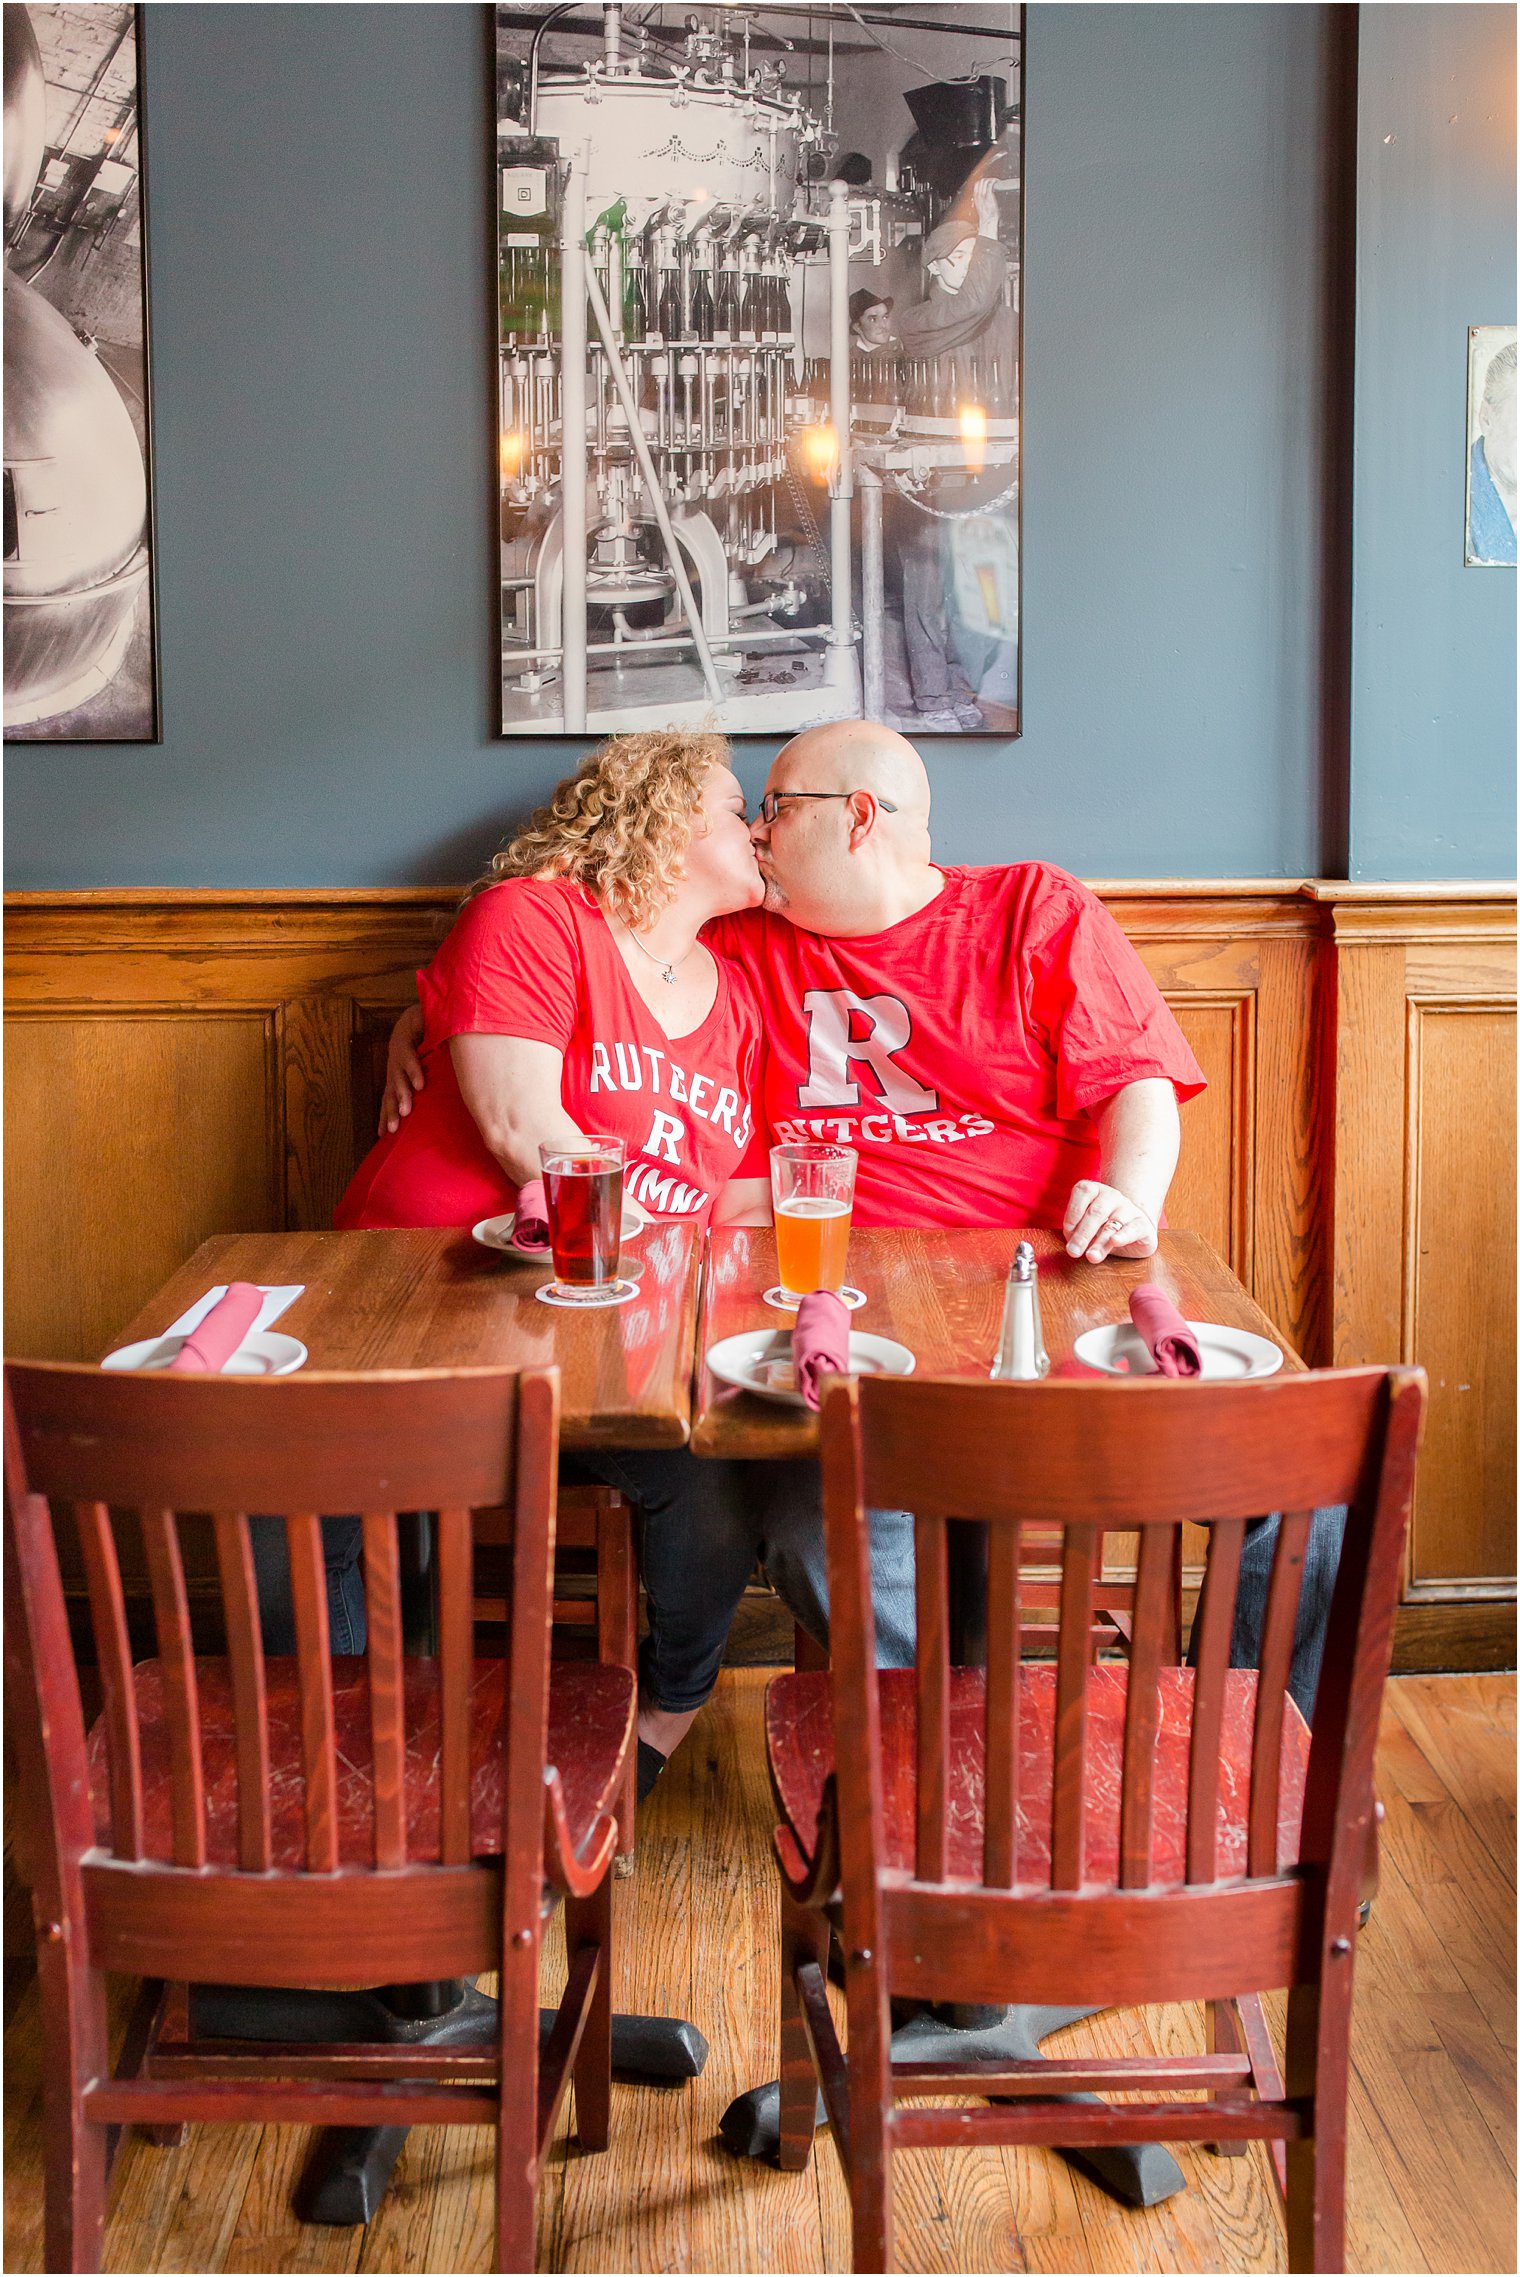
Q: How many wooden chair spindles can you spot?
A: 12